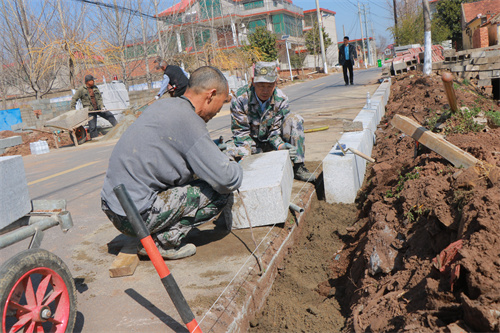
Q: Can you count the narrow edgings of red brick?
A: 1